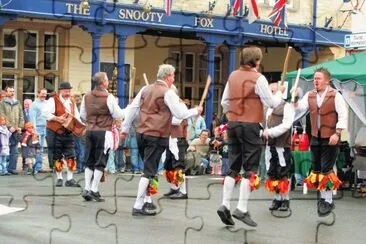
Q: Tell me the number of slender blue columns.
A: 5